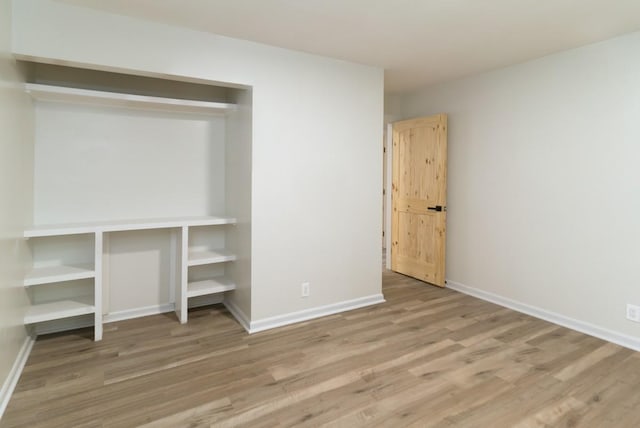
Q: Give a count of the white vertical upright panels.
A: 2